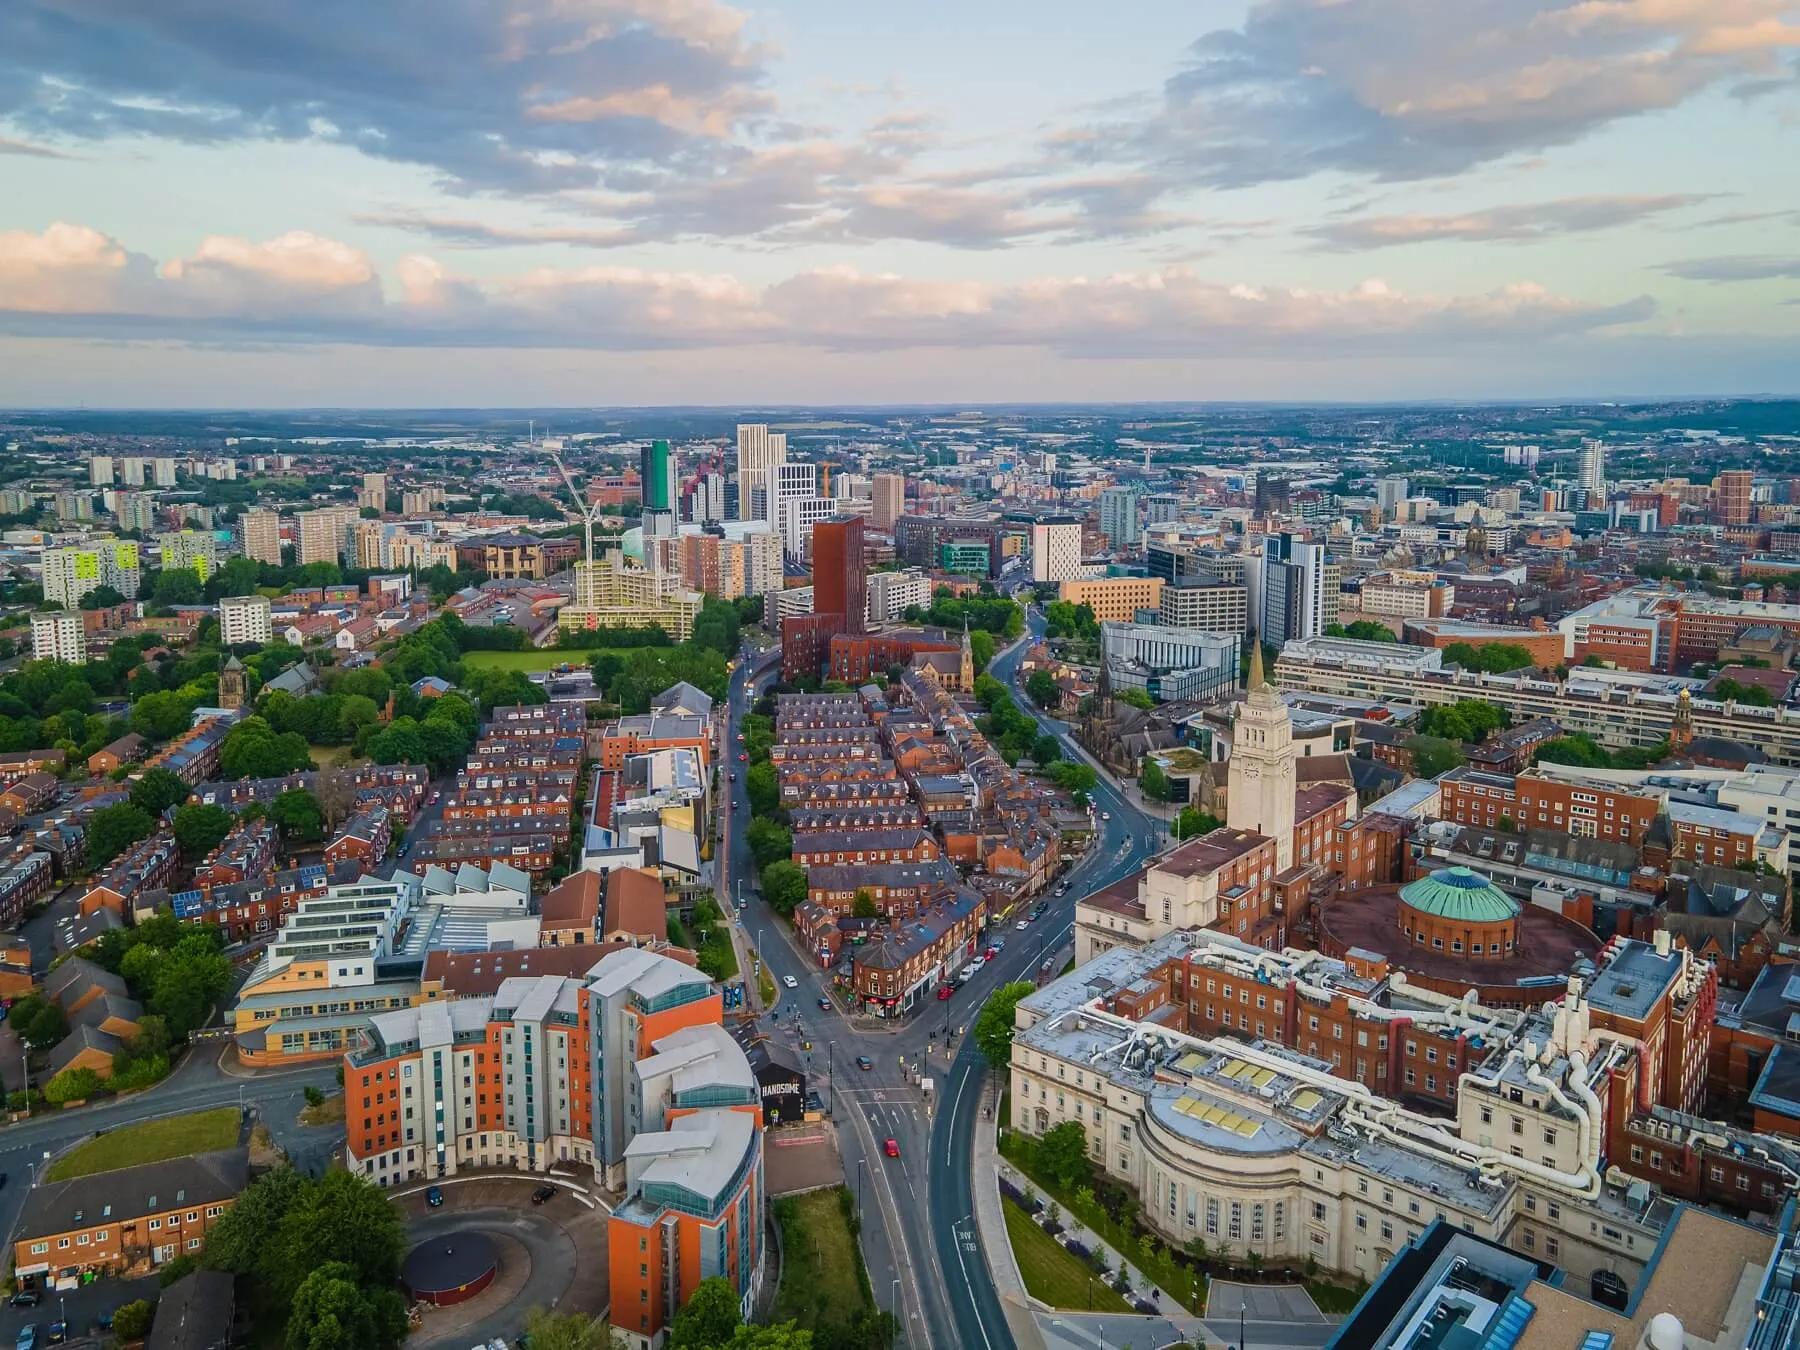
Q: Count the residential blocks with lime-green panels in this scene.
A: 3